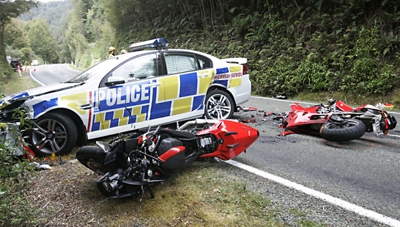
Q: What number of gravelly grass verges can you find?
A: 1